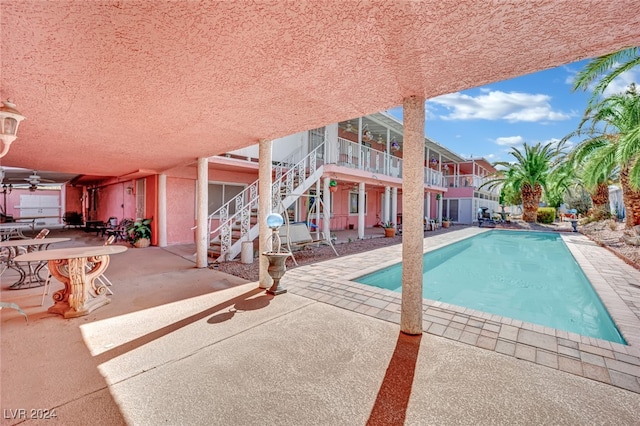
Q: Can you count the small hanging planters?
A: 6